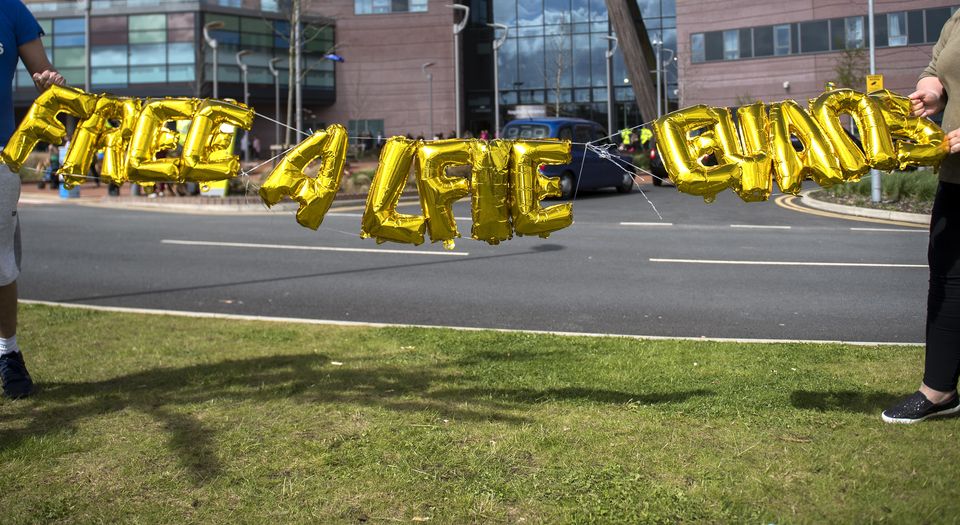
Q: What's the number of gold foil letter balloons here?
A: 14